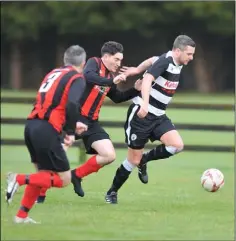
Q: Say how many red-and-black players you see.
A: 2